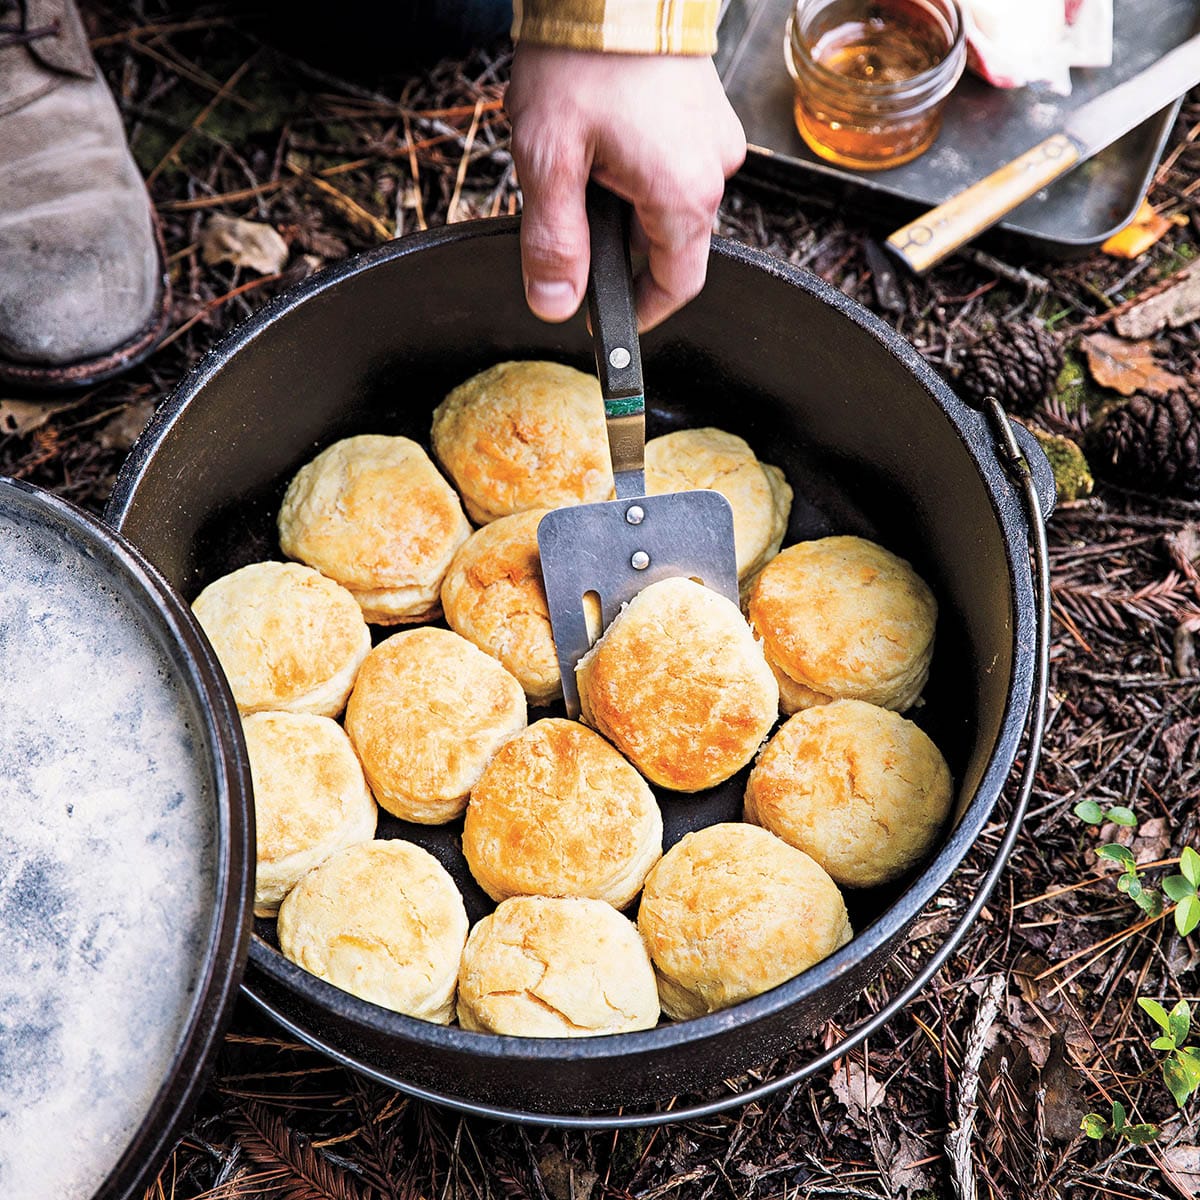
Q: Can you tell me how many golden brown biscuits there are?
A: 14